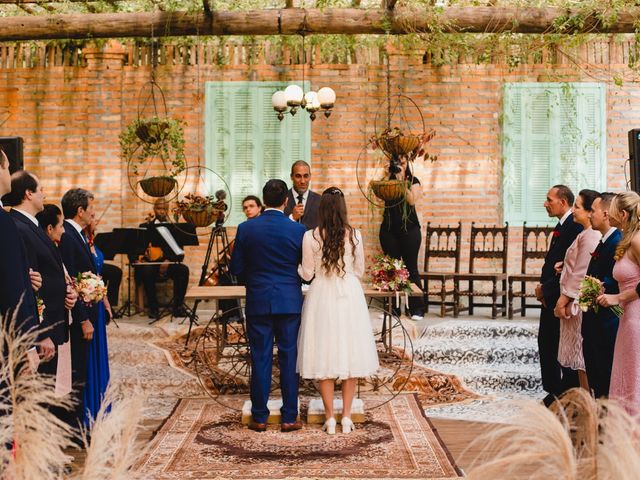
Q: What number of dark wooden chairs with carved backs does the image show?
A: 3